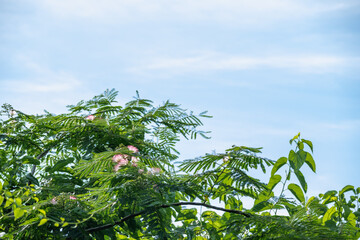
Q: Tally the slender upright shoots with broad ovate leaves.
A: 1